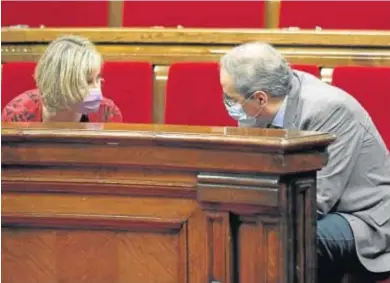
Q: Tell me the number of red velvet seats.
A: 6